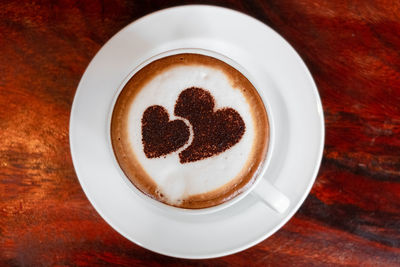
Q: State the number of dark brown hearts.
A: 2